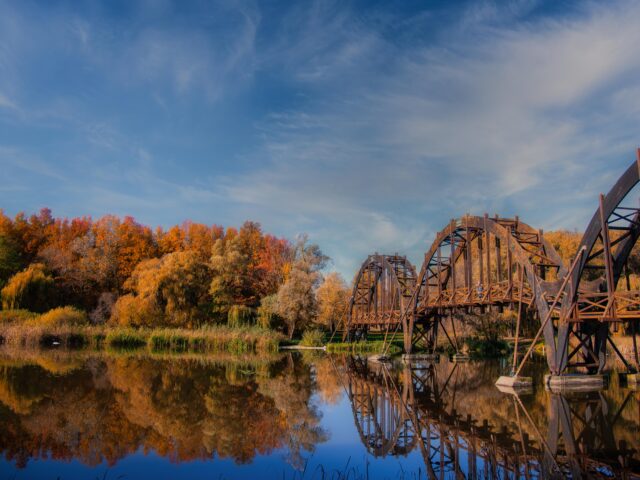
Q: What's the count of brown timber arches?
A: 3